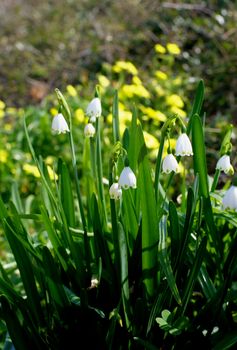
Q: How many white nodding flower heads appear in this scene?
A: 9